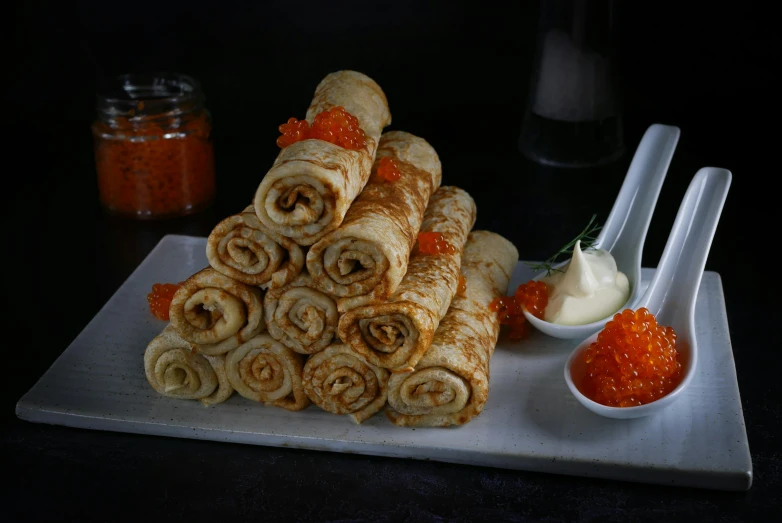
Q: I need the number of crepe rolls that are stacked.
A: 10